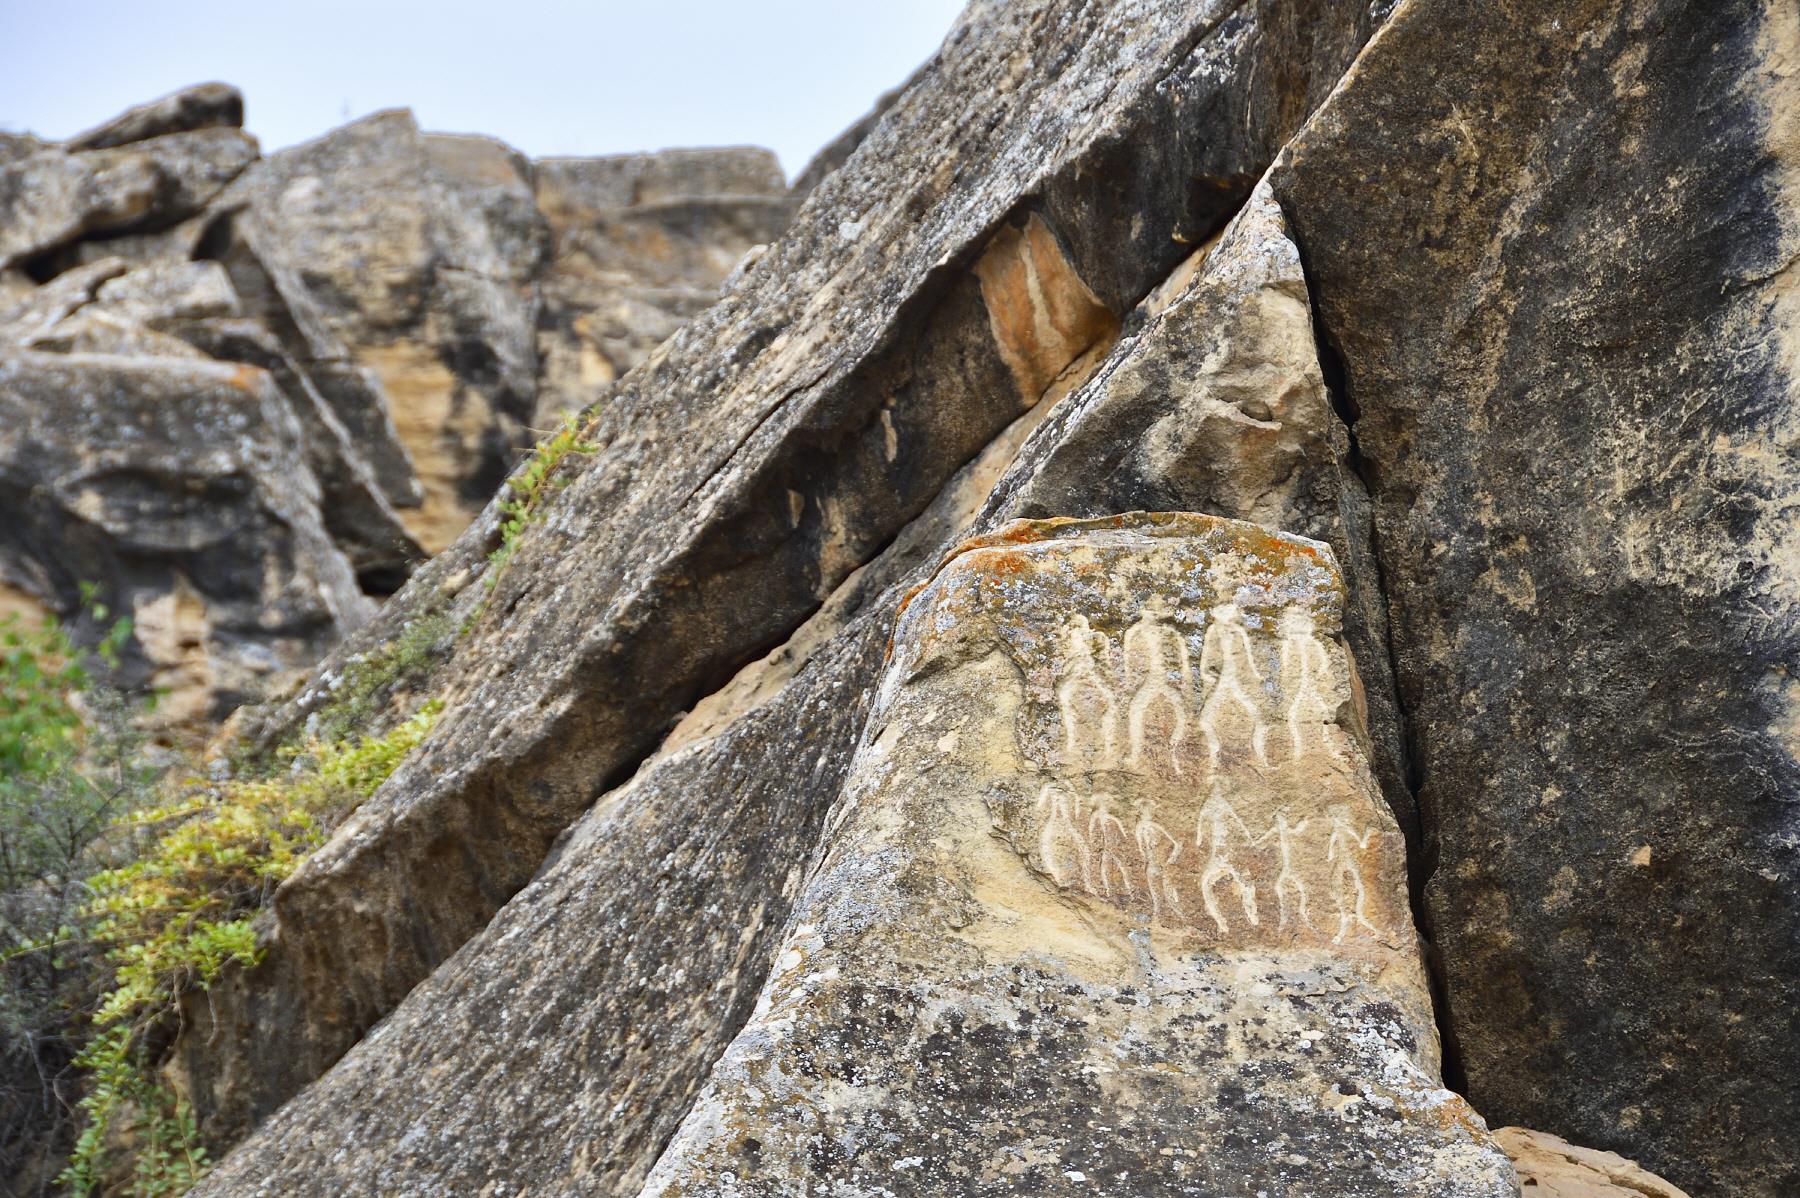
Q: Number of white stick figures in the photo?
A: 10